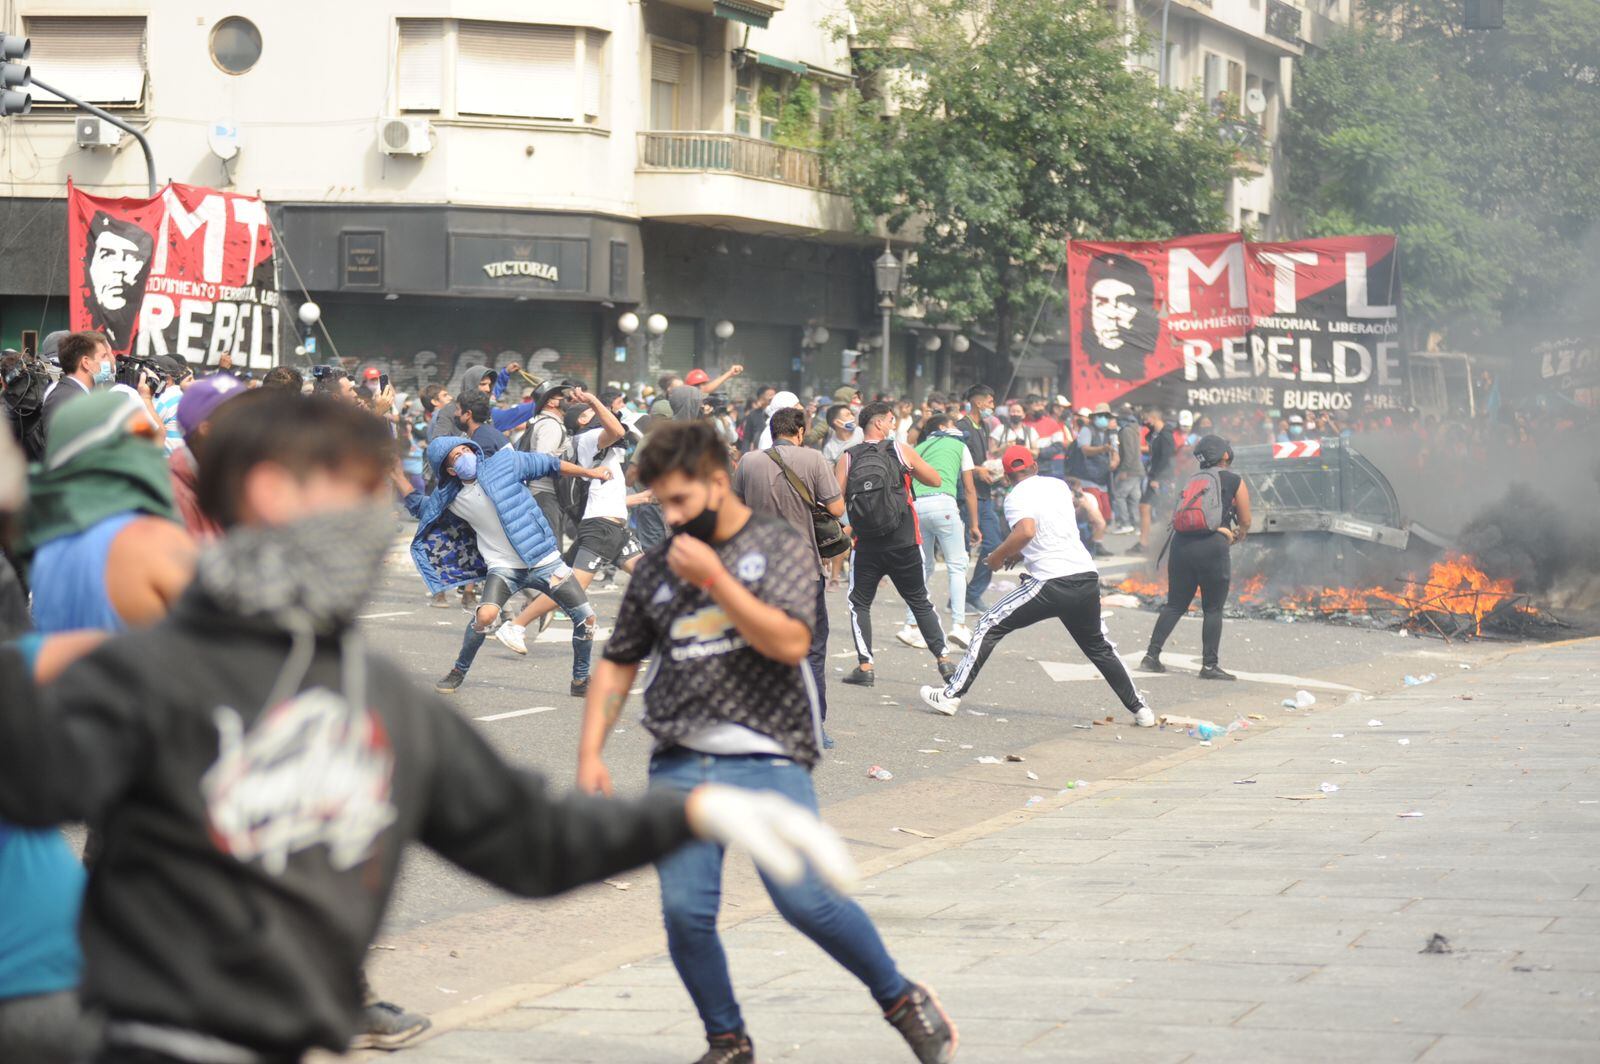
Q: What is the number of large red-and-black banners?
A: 2